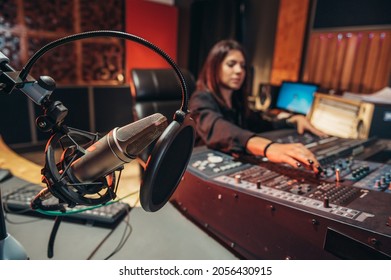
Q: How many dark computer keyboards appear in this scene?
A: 1